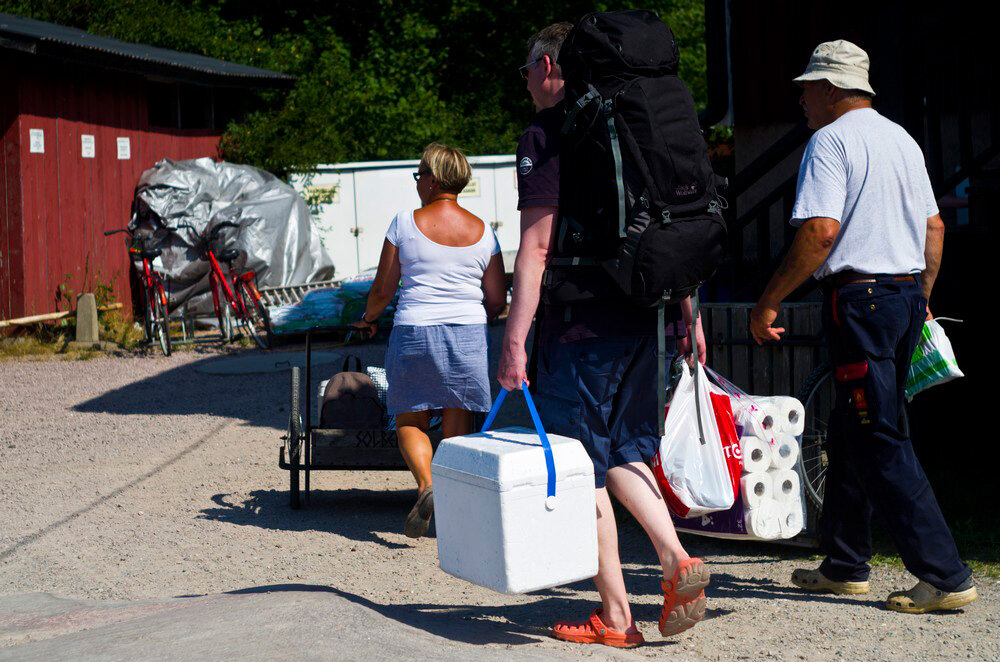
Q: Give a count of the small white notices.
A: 3